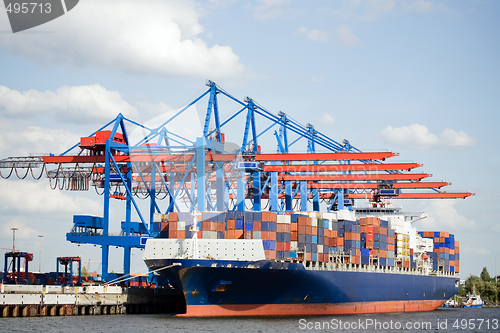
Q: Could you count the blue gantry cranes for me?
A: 5